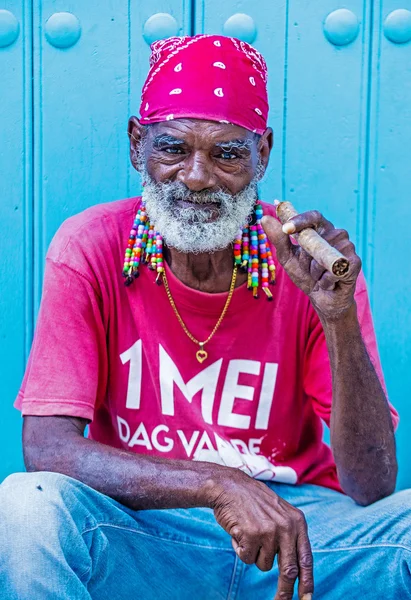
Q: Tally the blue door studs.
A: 6